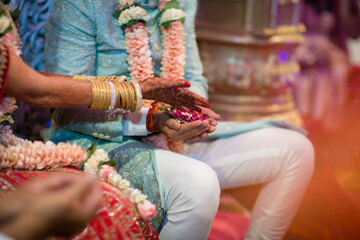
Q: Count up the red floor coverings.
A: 1